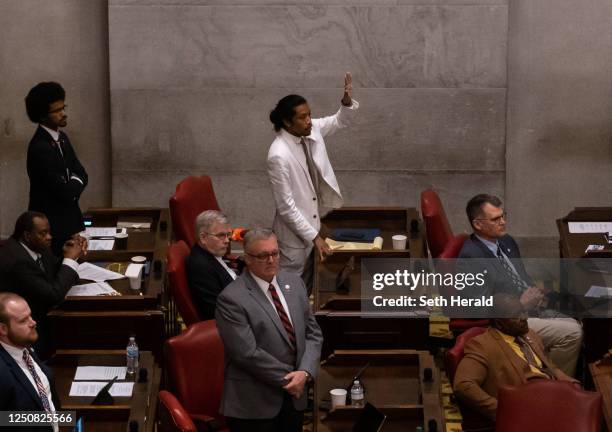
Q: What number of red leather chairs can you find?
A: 7